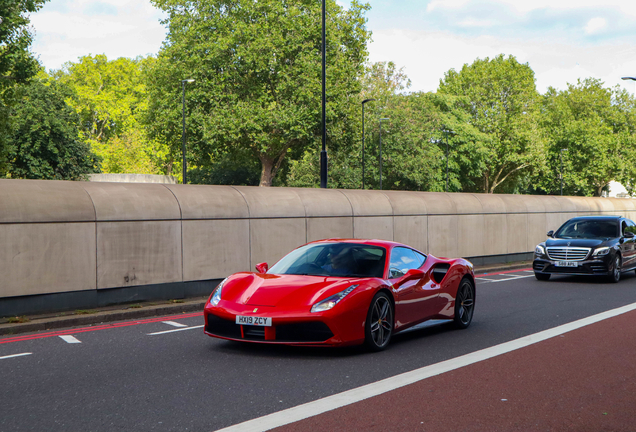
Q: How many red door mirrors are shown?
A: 2